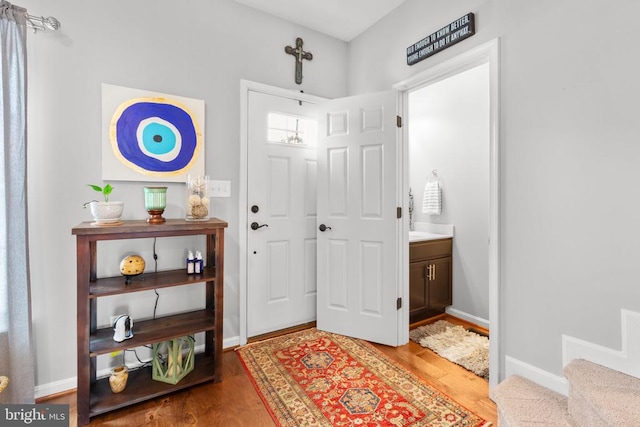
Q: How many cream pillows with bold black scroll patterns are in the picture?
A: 0